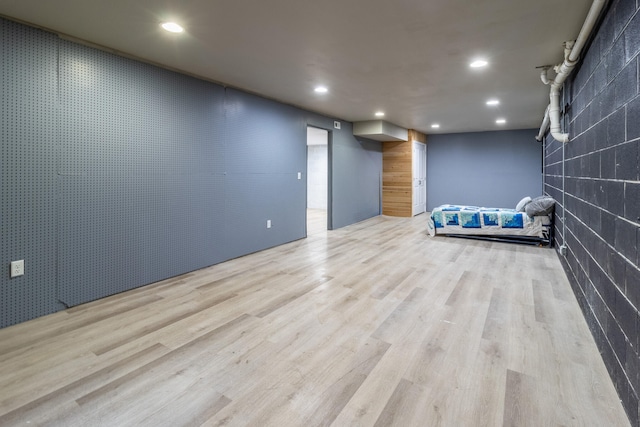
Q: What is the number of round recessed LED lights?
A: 7